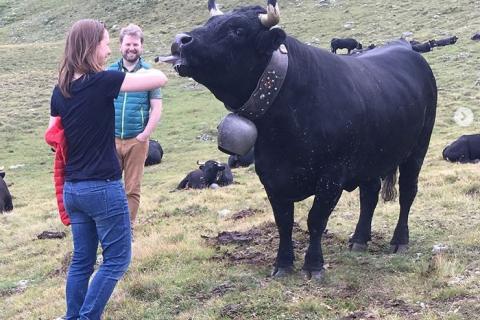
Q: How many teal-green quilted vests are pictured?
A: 1